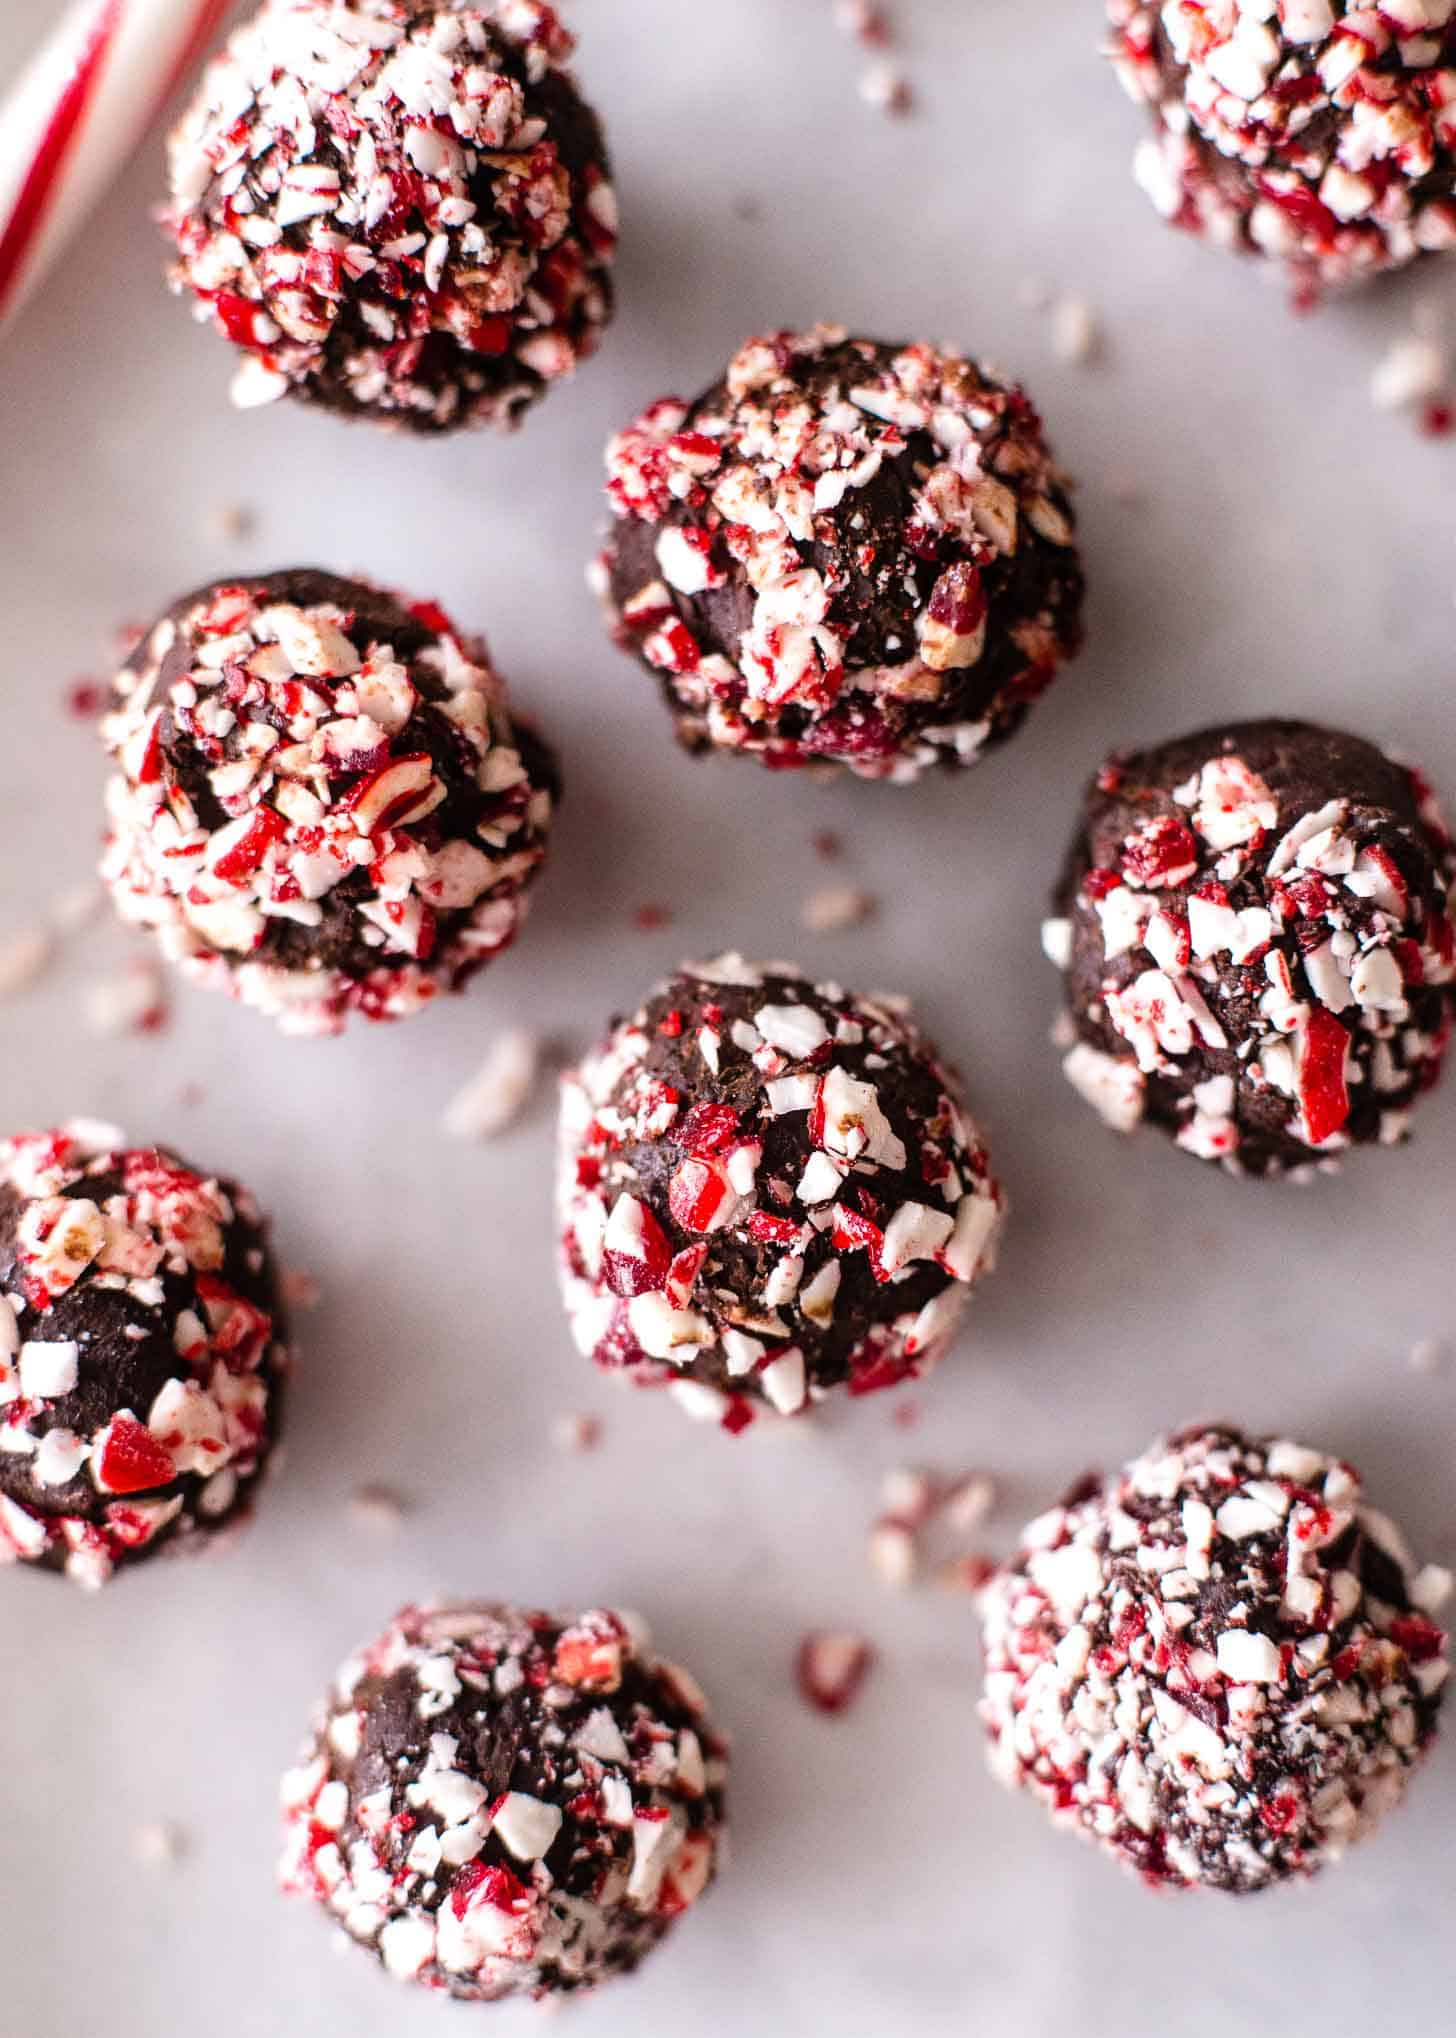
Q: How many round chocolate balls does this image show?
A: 9